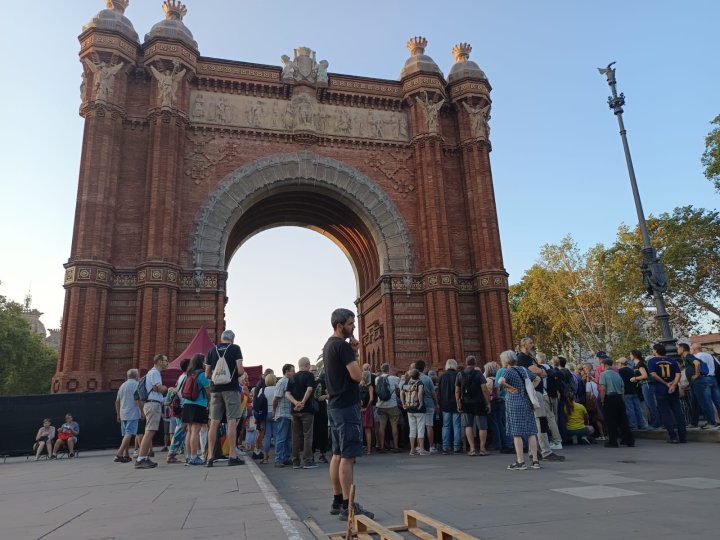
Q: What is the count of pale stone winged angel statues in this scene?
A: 4